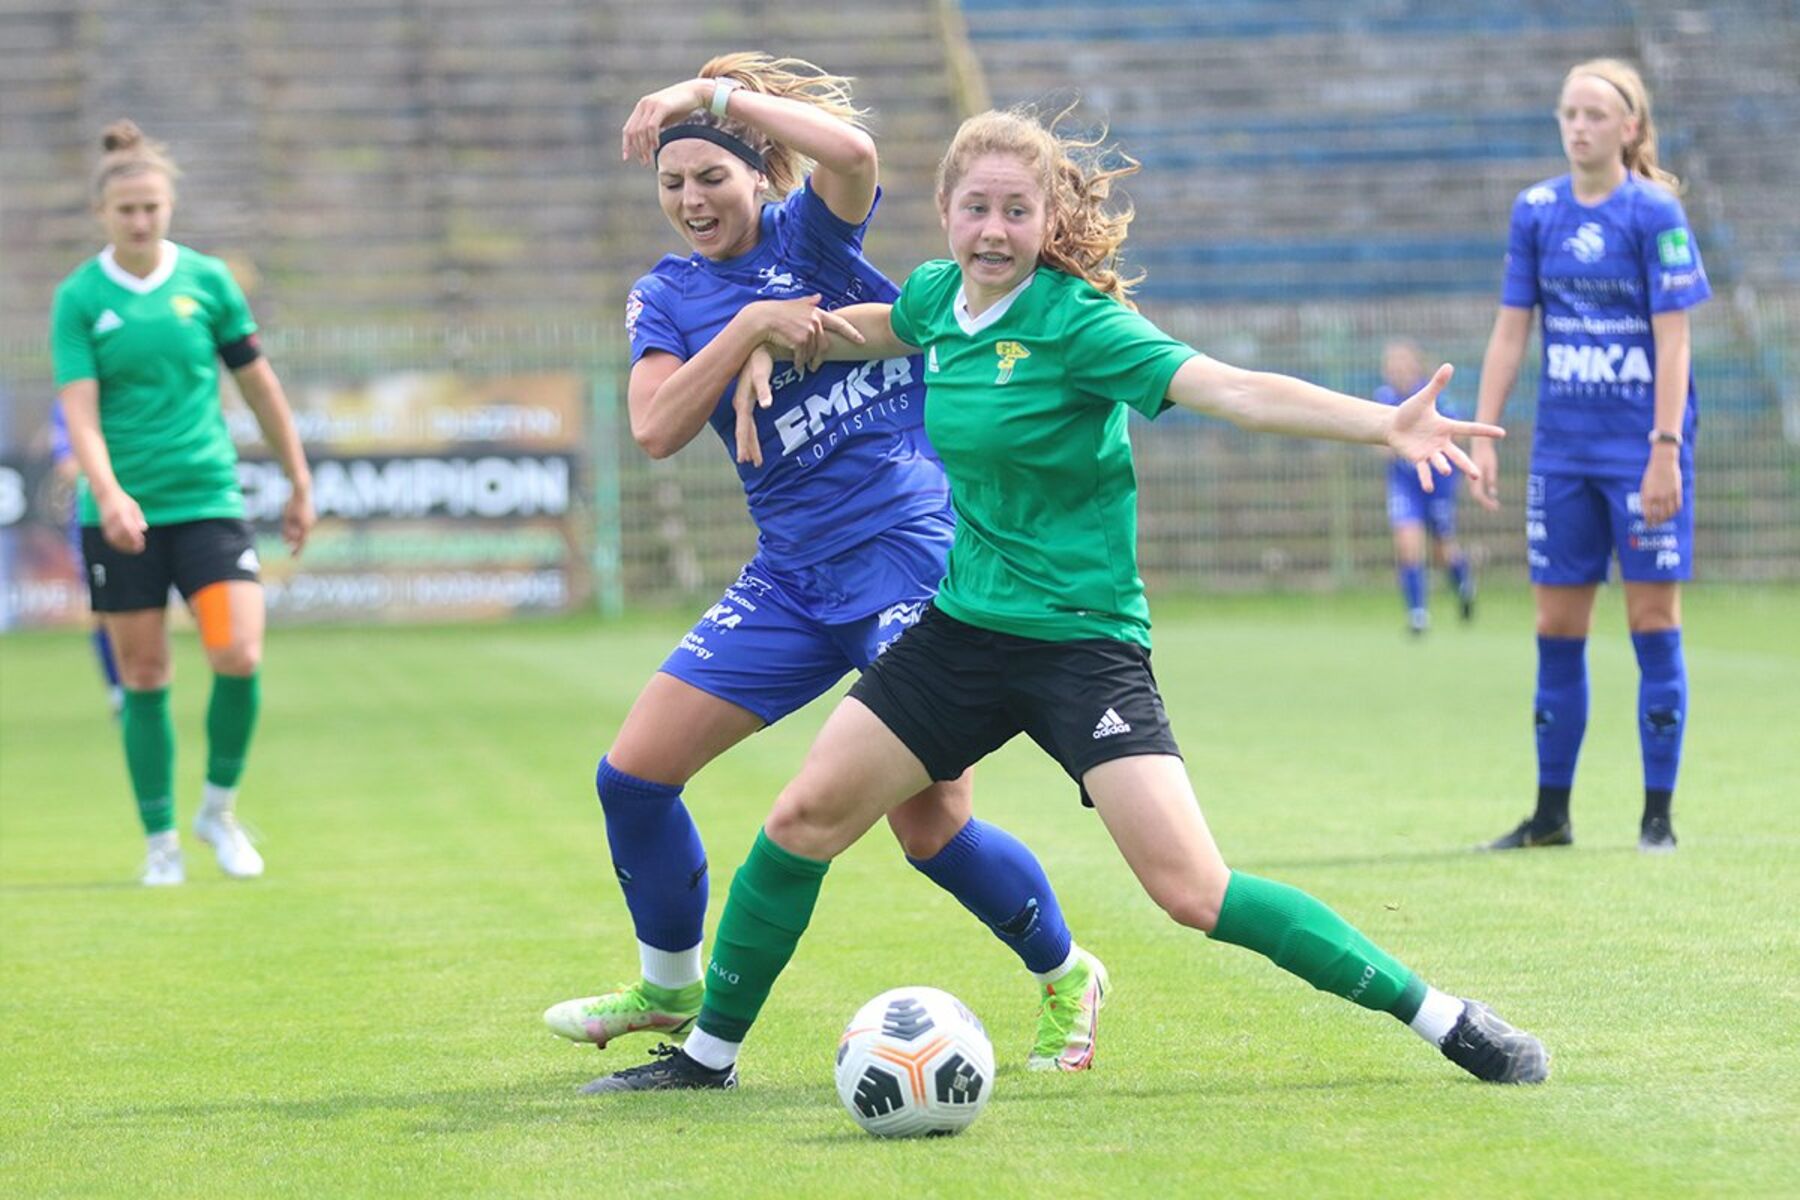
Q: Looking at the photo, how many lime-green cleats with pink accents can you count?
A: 2